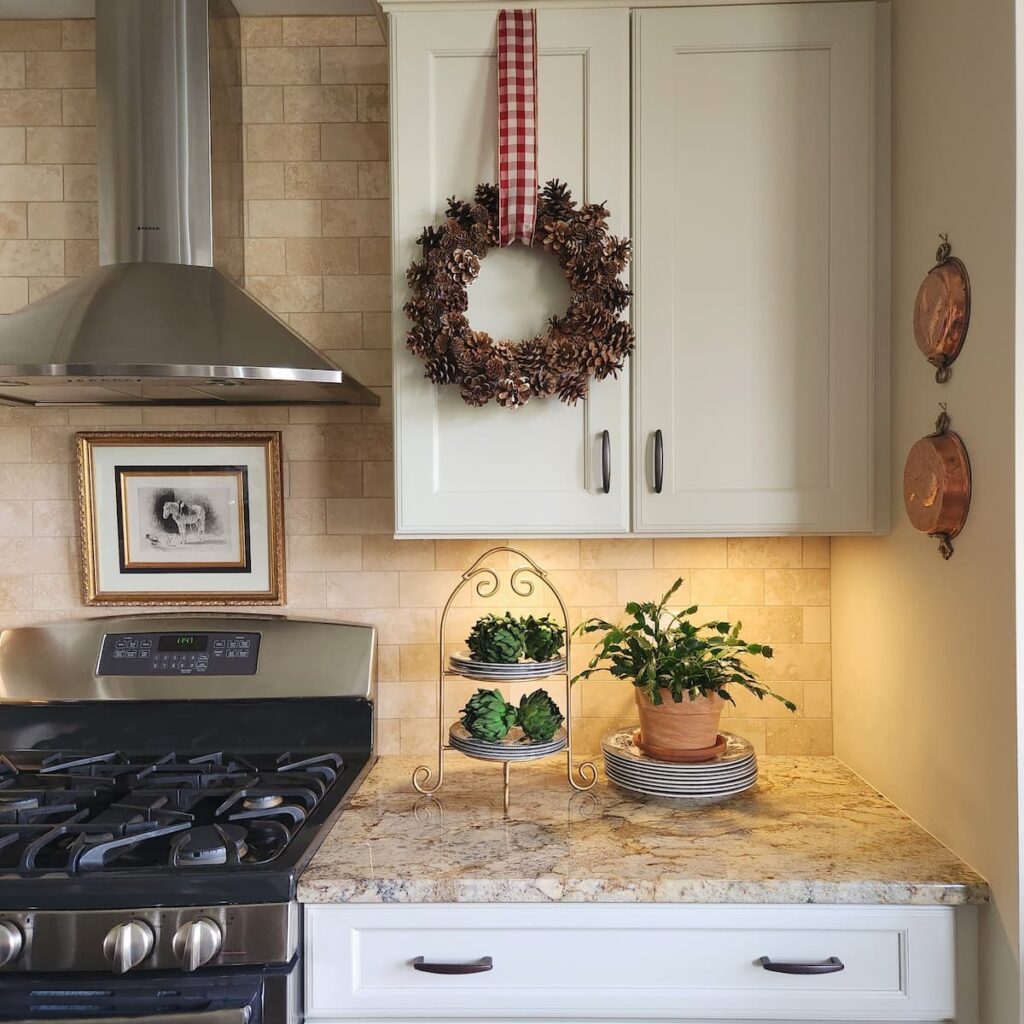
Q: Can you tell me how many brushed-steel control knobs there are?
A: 3